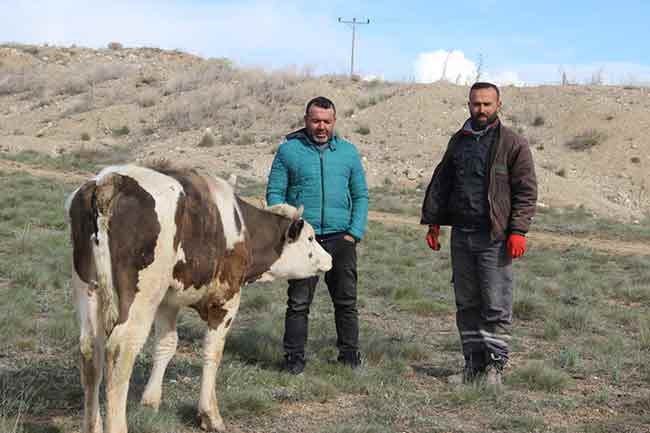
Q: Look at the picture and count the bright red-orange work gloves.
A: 2